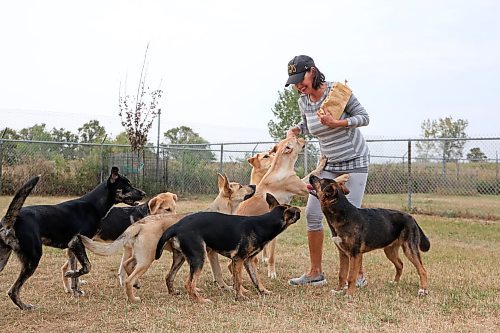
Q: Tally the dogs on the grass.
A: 7